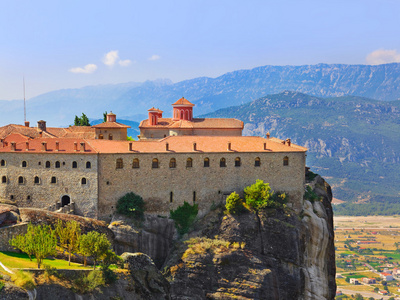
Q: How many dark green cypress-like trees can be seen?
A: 3